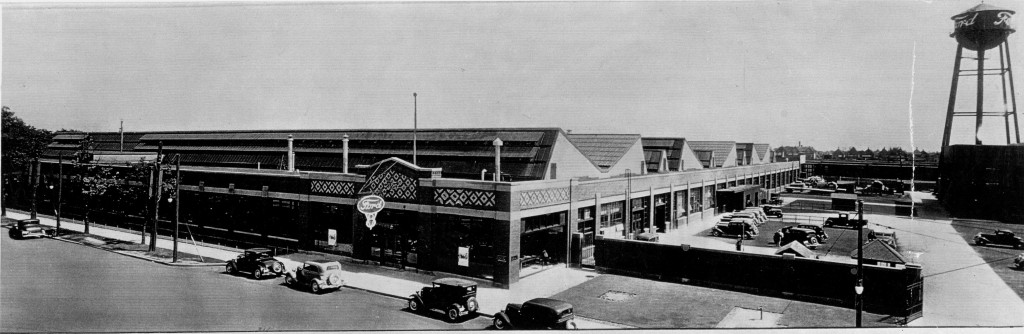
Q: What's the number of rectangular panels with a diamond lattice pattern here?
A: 3